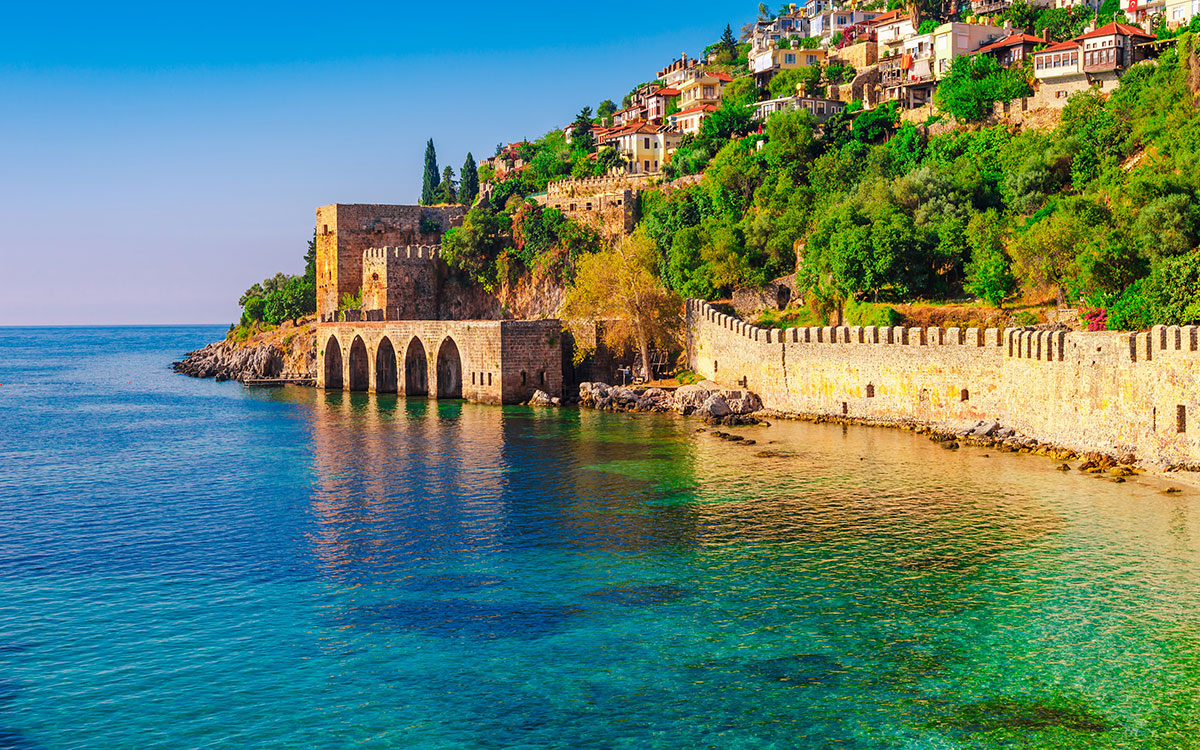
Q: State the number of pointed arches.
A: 5